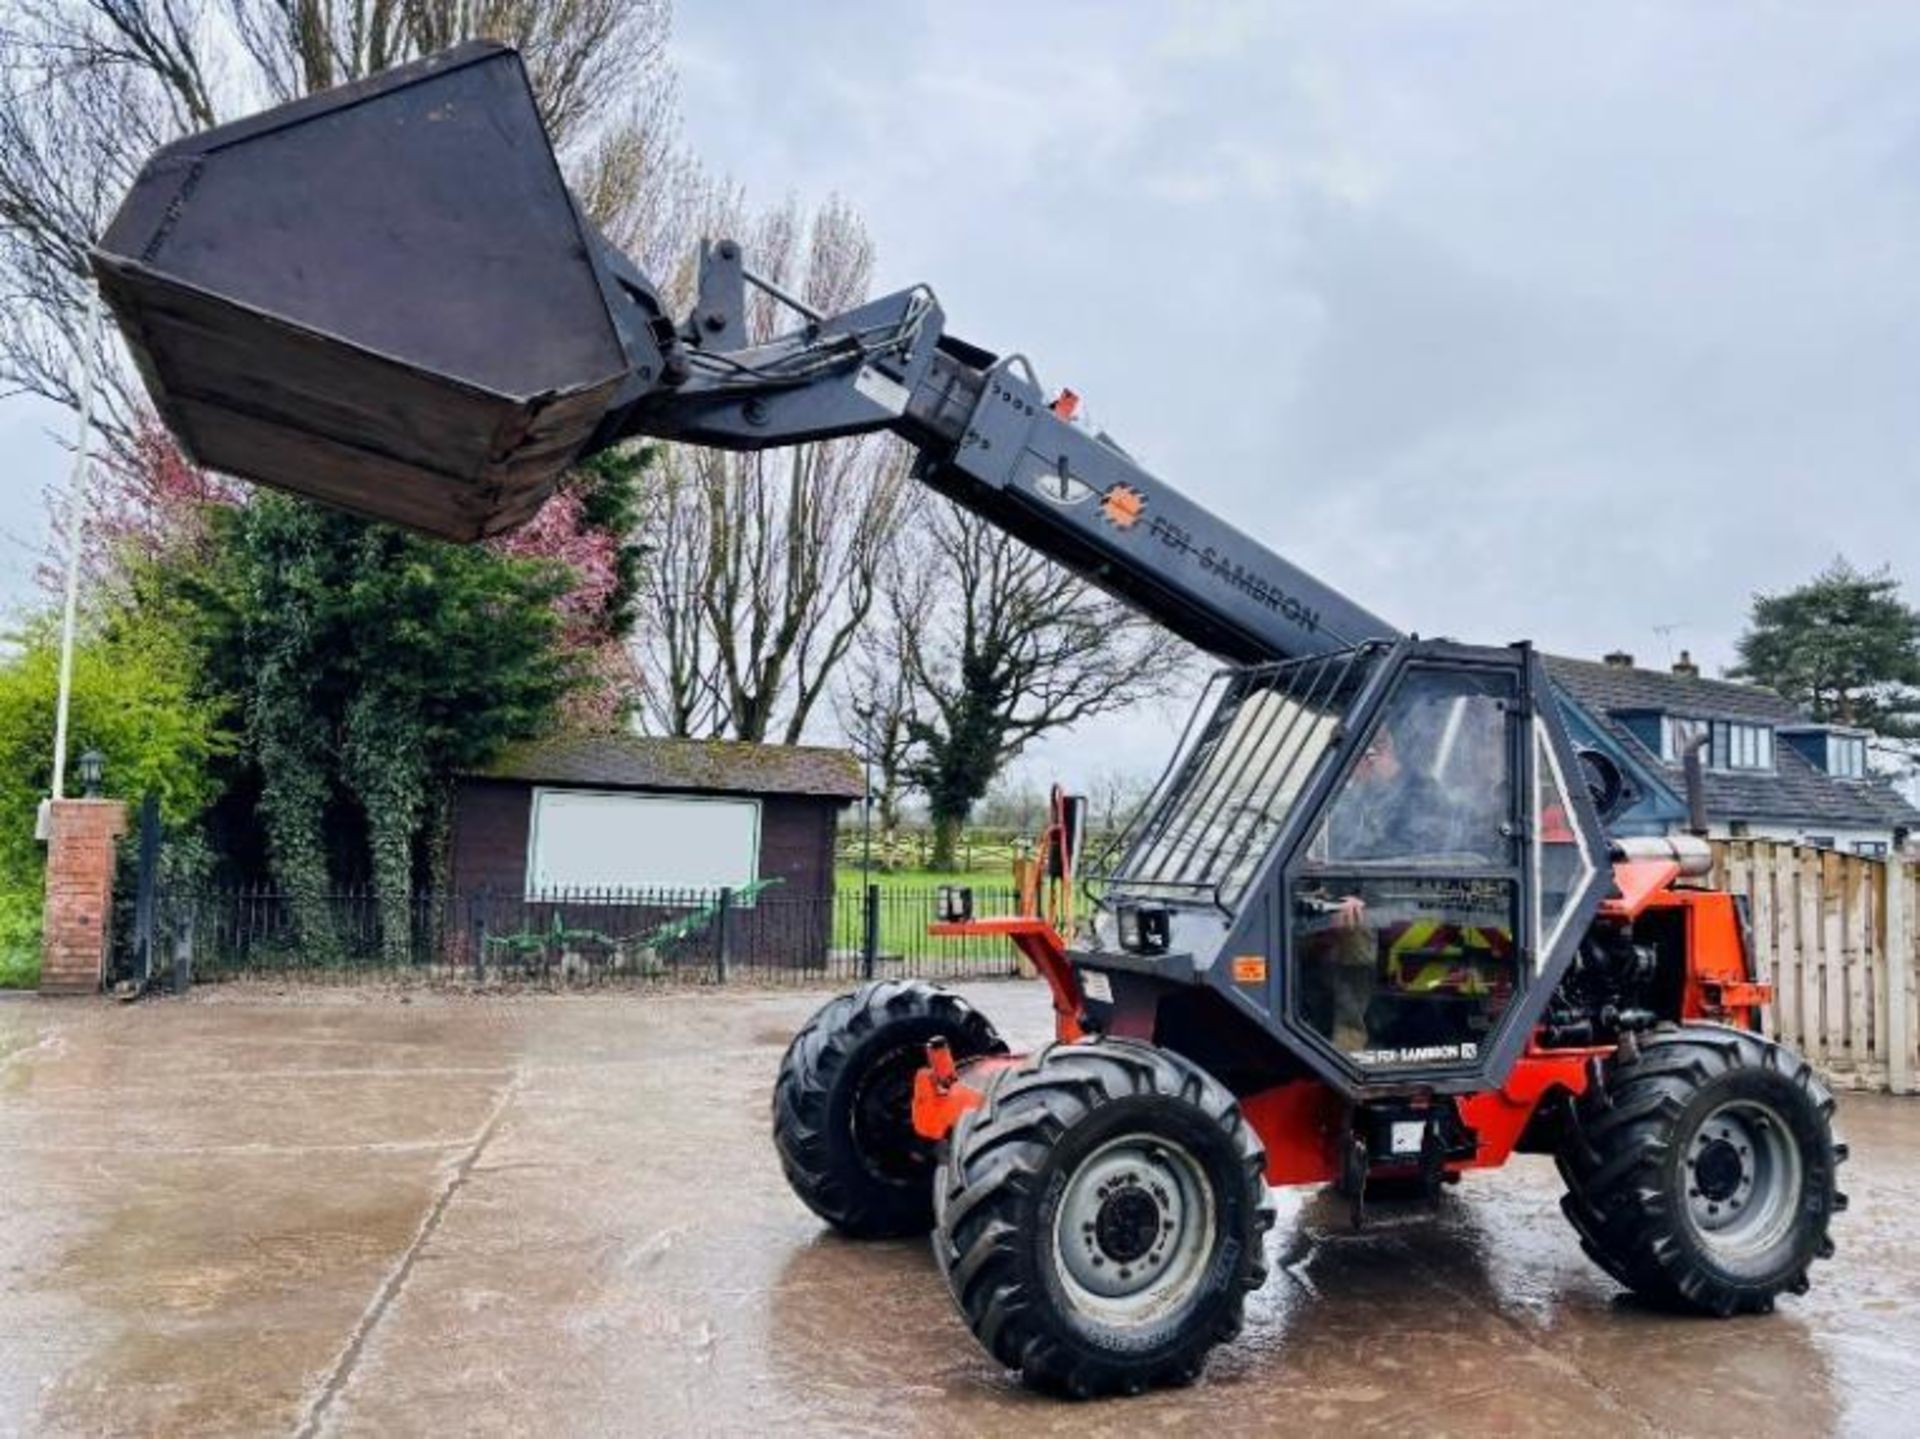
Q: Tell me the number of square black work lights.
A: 2